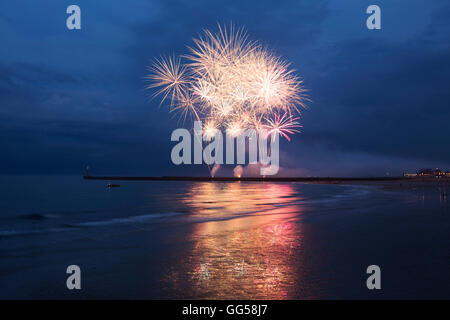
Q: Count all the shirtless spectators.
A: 0